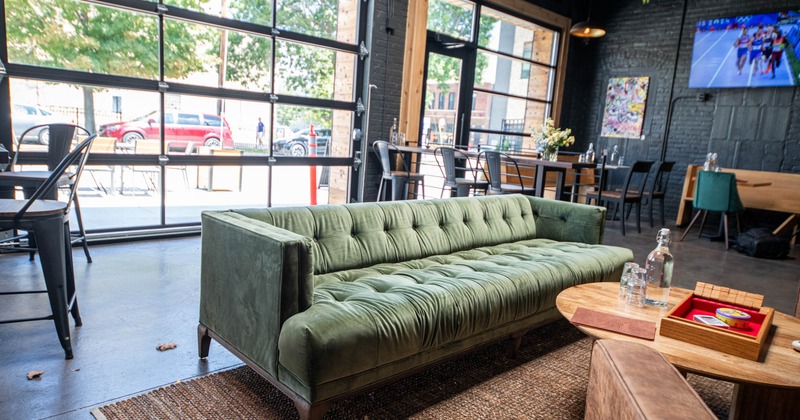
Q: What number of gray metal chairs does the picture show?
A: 5